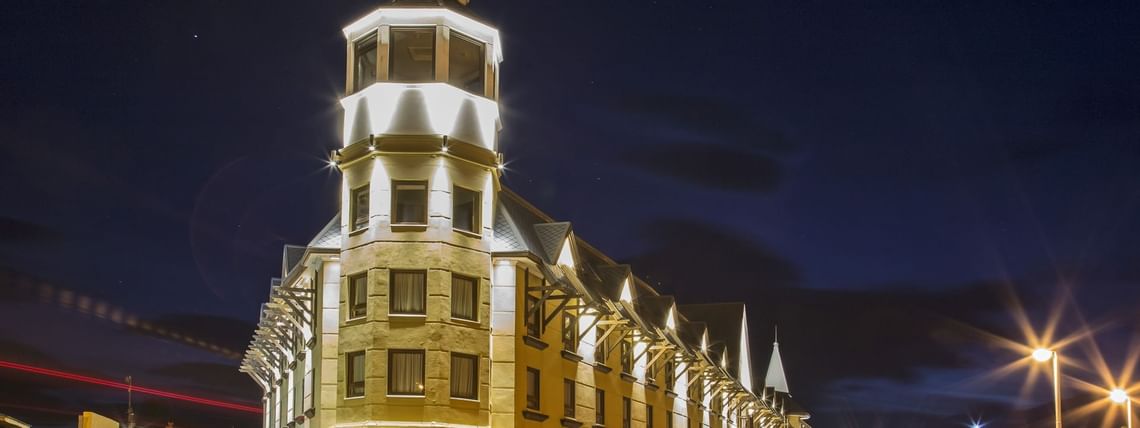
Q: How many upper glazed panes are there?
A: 3